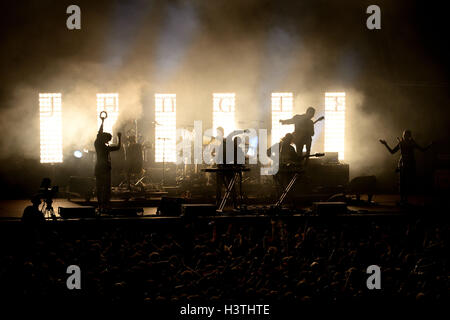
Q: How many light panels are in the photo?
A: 6